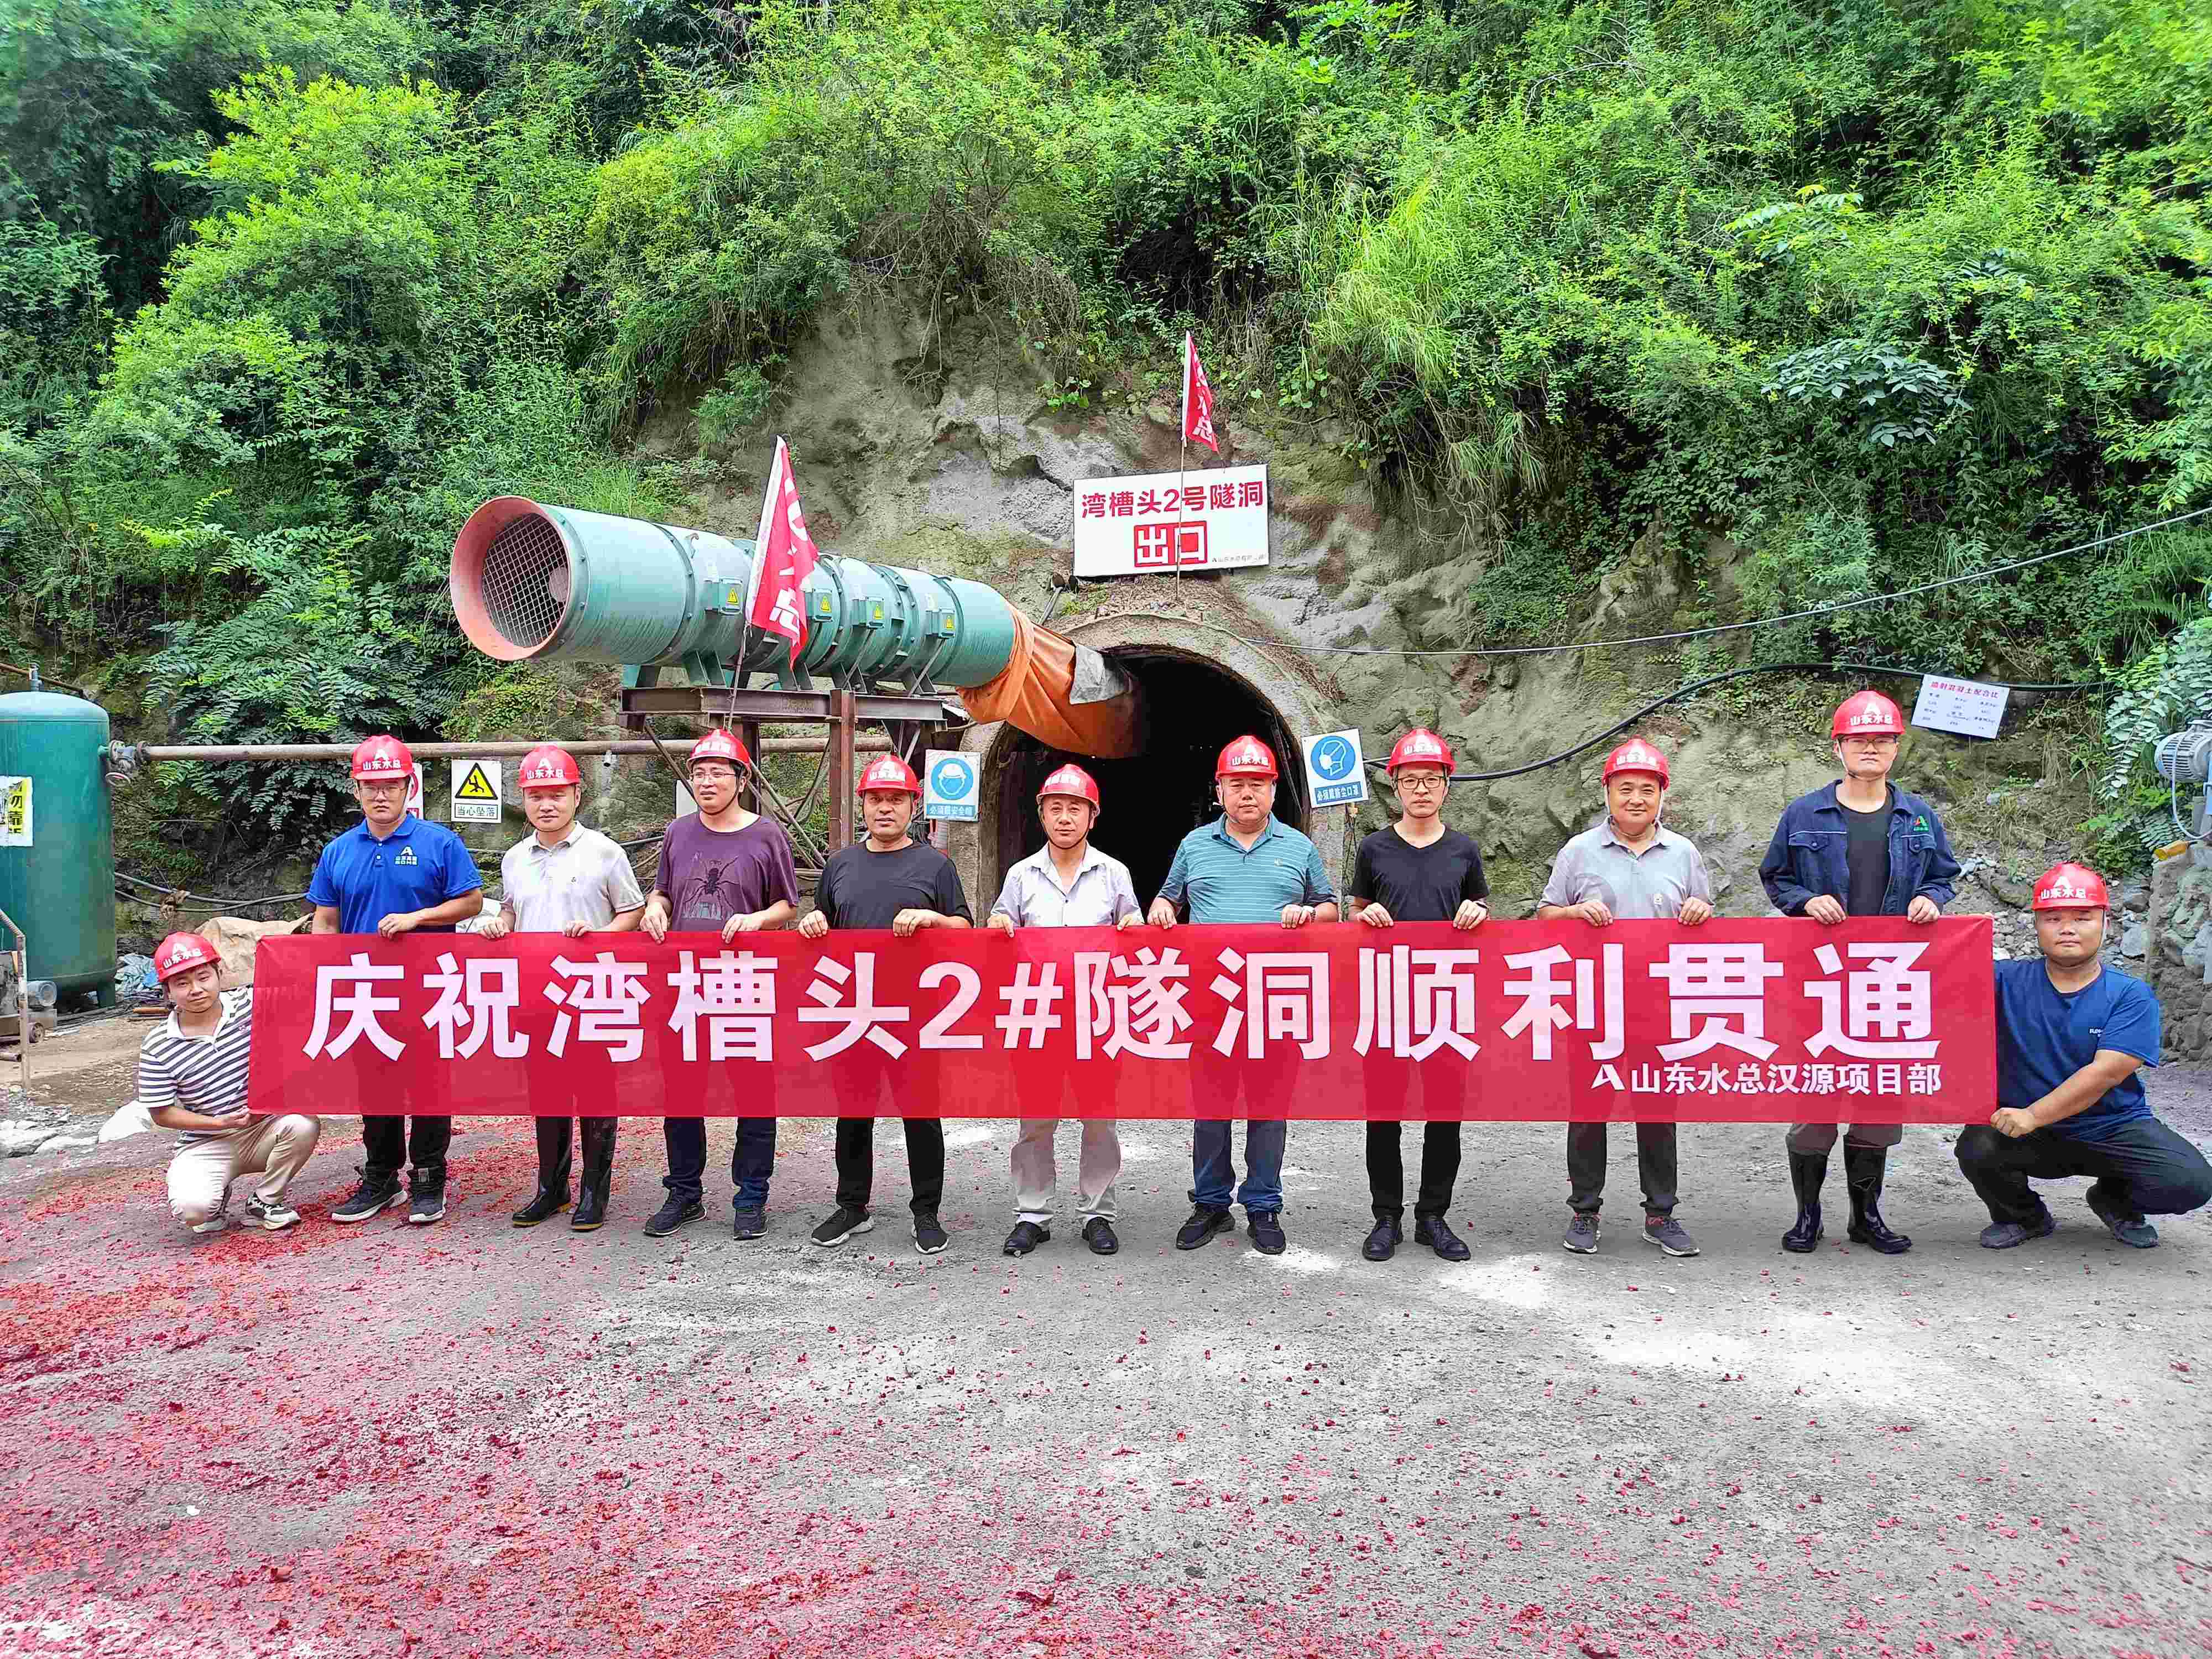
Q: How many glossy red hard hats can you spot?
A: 11